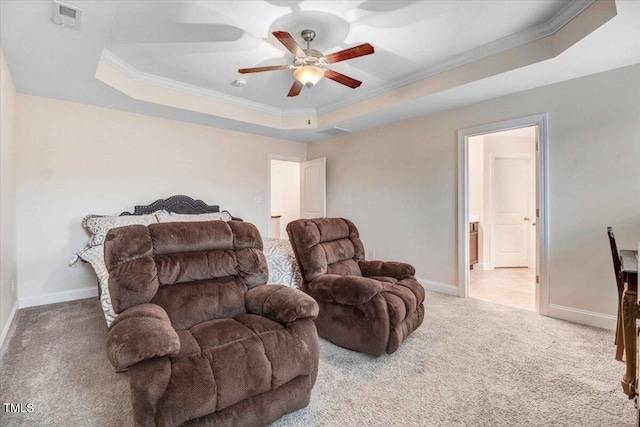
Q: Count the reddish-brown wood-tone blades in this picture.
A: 5